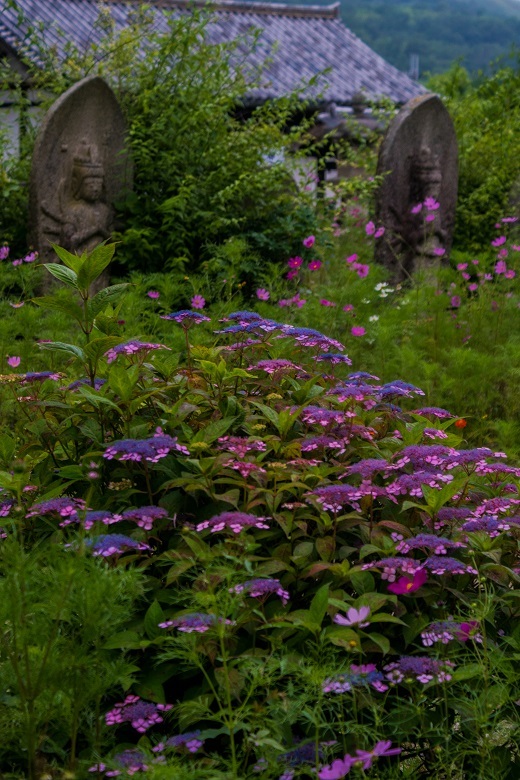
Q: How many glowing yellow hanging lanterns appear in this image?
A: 0